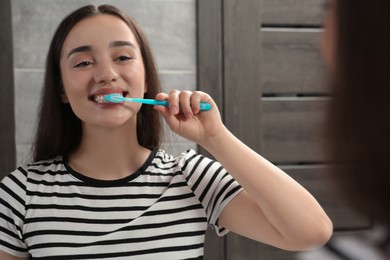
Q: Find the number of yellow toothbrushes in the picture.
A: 0